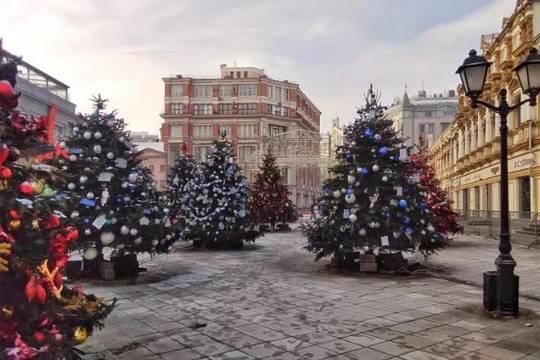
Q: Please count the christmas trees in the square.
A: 7